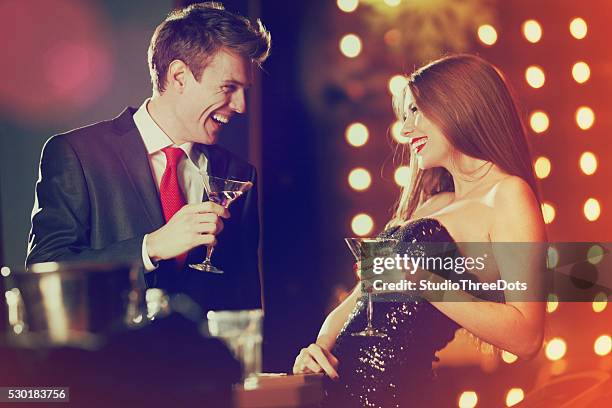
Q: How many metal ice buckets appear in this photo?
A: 1